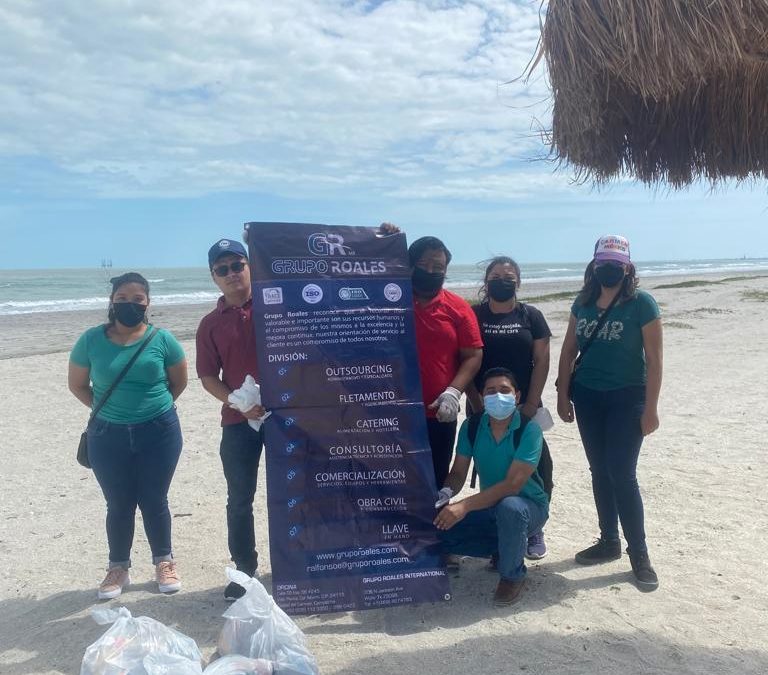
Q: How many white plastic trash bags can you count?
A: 3